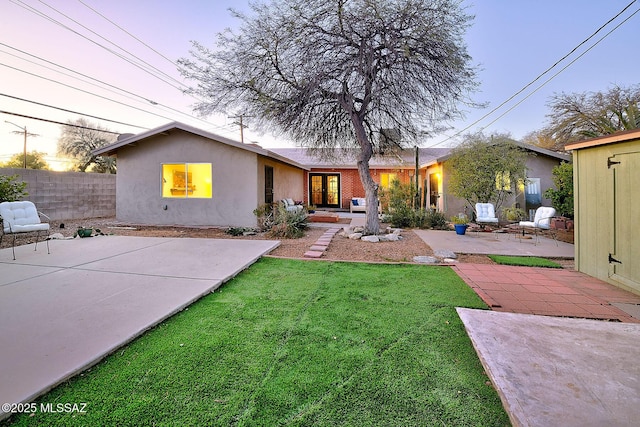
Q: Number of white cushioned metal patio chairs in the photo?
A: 3